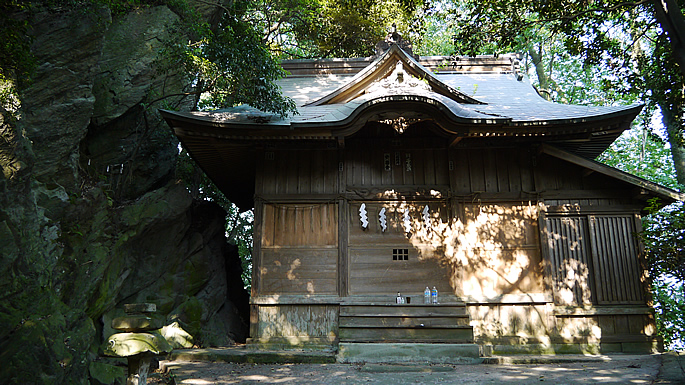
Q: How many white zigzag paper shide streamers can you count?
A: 4